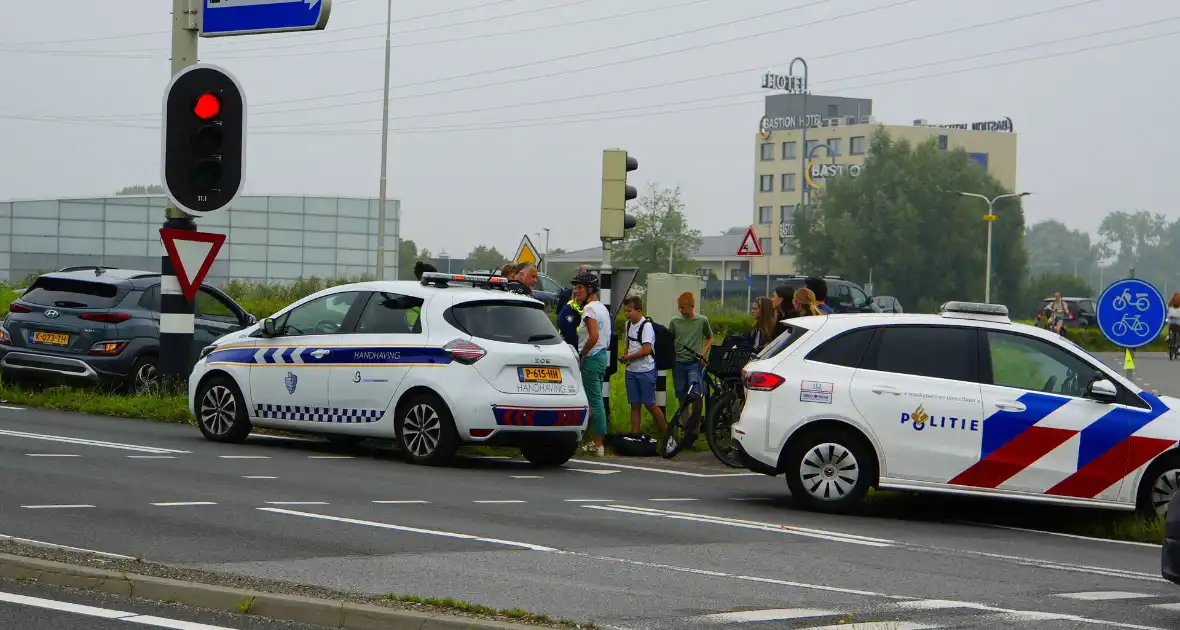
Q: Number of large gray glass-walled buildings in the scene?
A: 1